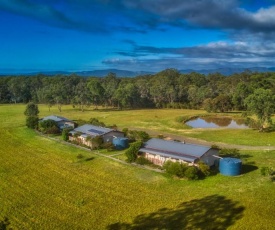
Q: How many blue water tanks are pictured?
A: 2